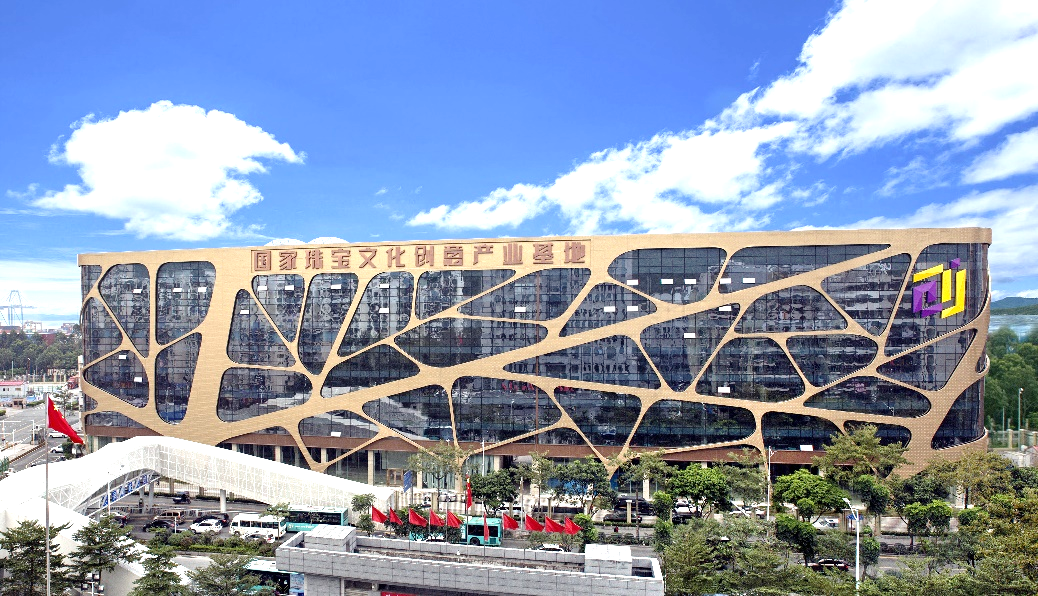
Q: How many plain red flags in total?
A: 10